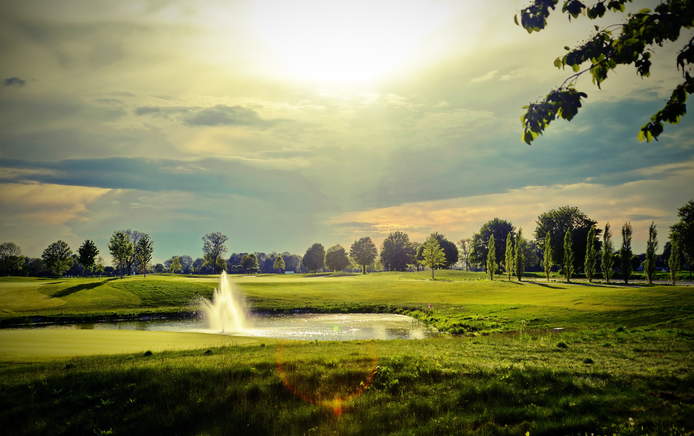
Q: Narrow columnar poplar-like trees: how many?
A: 10